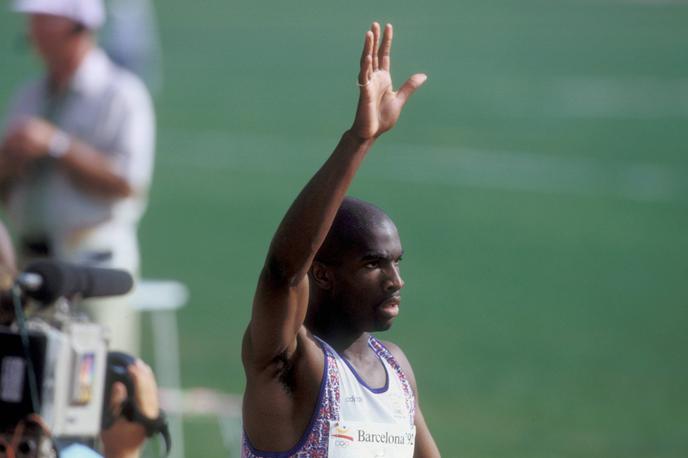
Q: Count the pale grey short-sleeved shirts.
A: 1